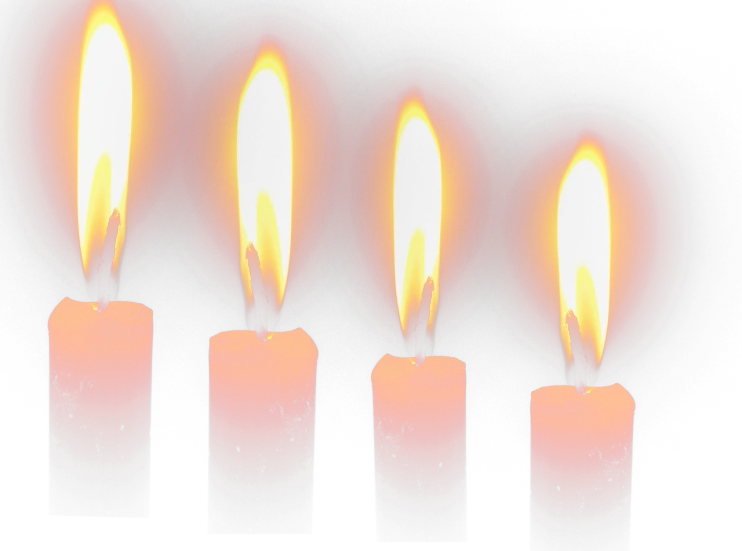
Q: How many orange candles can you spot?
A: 4